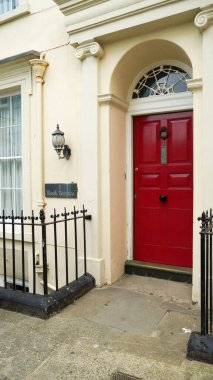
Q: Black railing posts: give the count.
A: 12